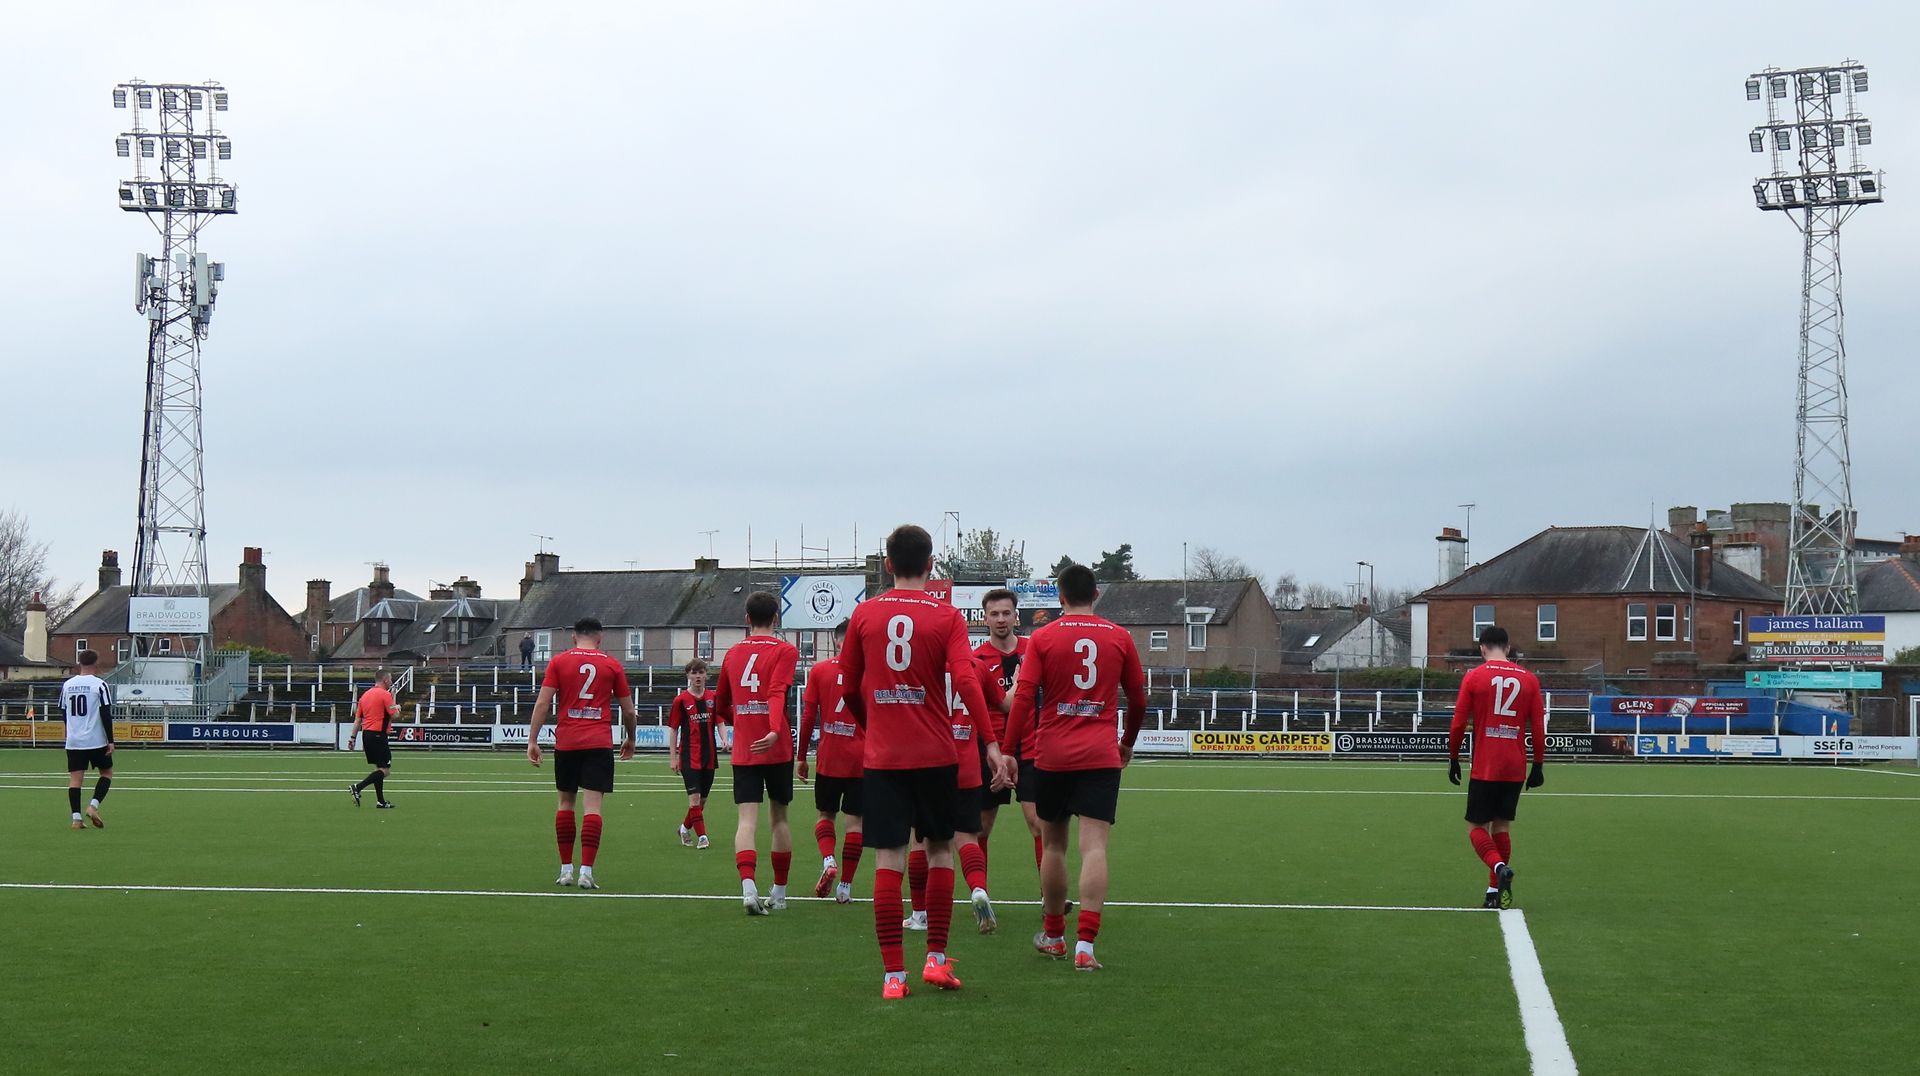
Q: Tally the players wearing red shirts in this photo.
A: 9